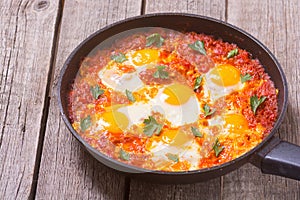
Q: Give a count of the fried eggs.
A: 6